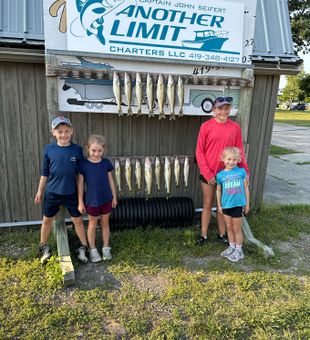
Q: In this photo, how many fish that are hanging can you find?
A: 15